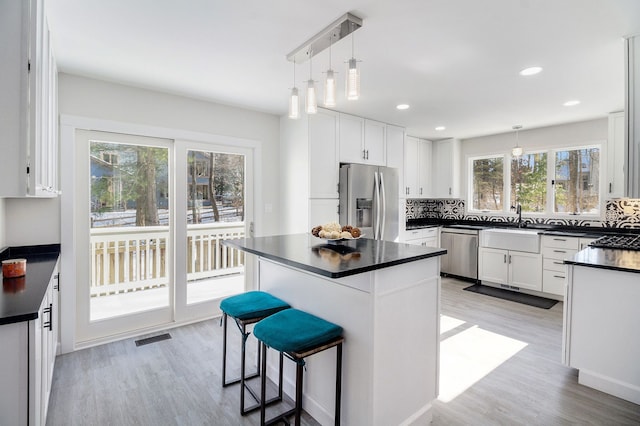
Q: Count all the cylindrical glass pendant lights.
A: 4